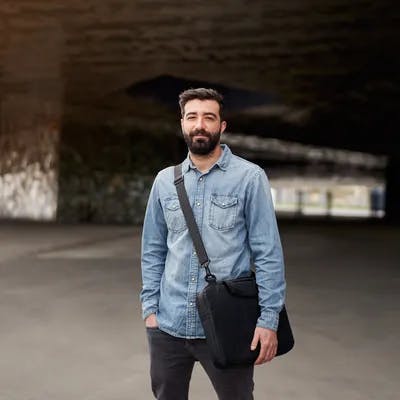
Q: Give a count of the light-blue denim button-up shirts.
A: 1